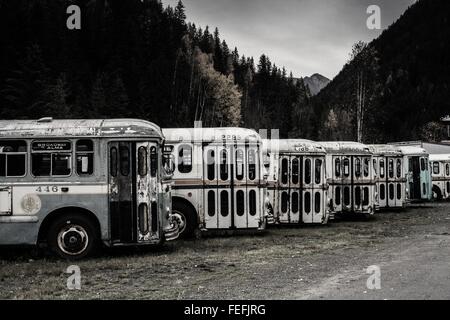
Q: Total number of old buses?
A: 7